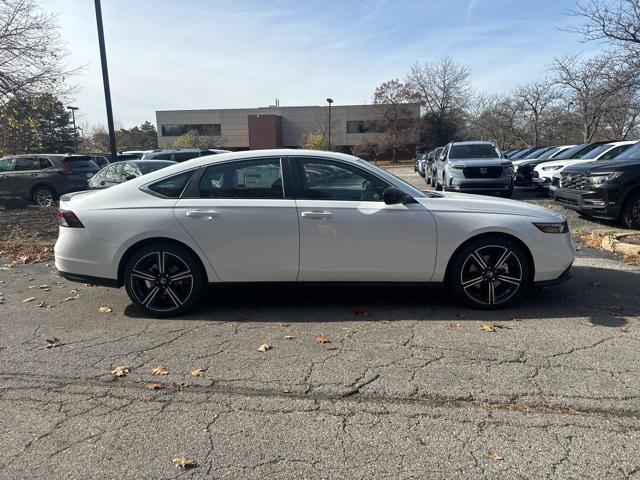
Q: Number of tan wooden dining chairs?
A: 0